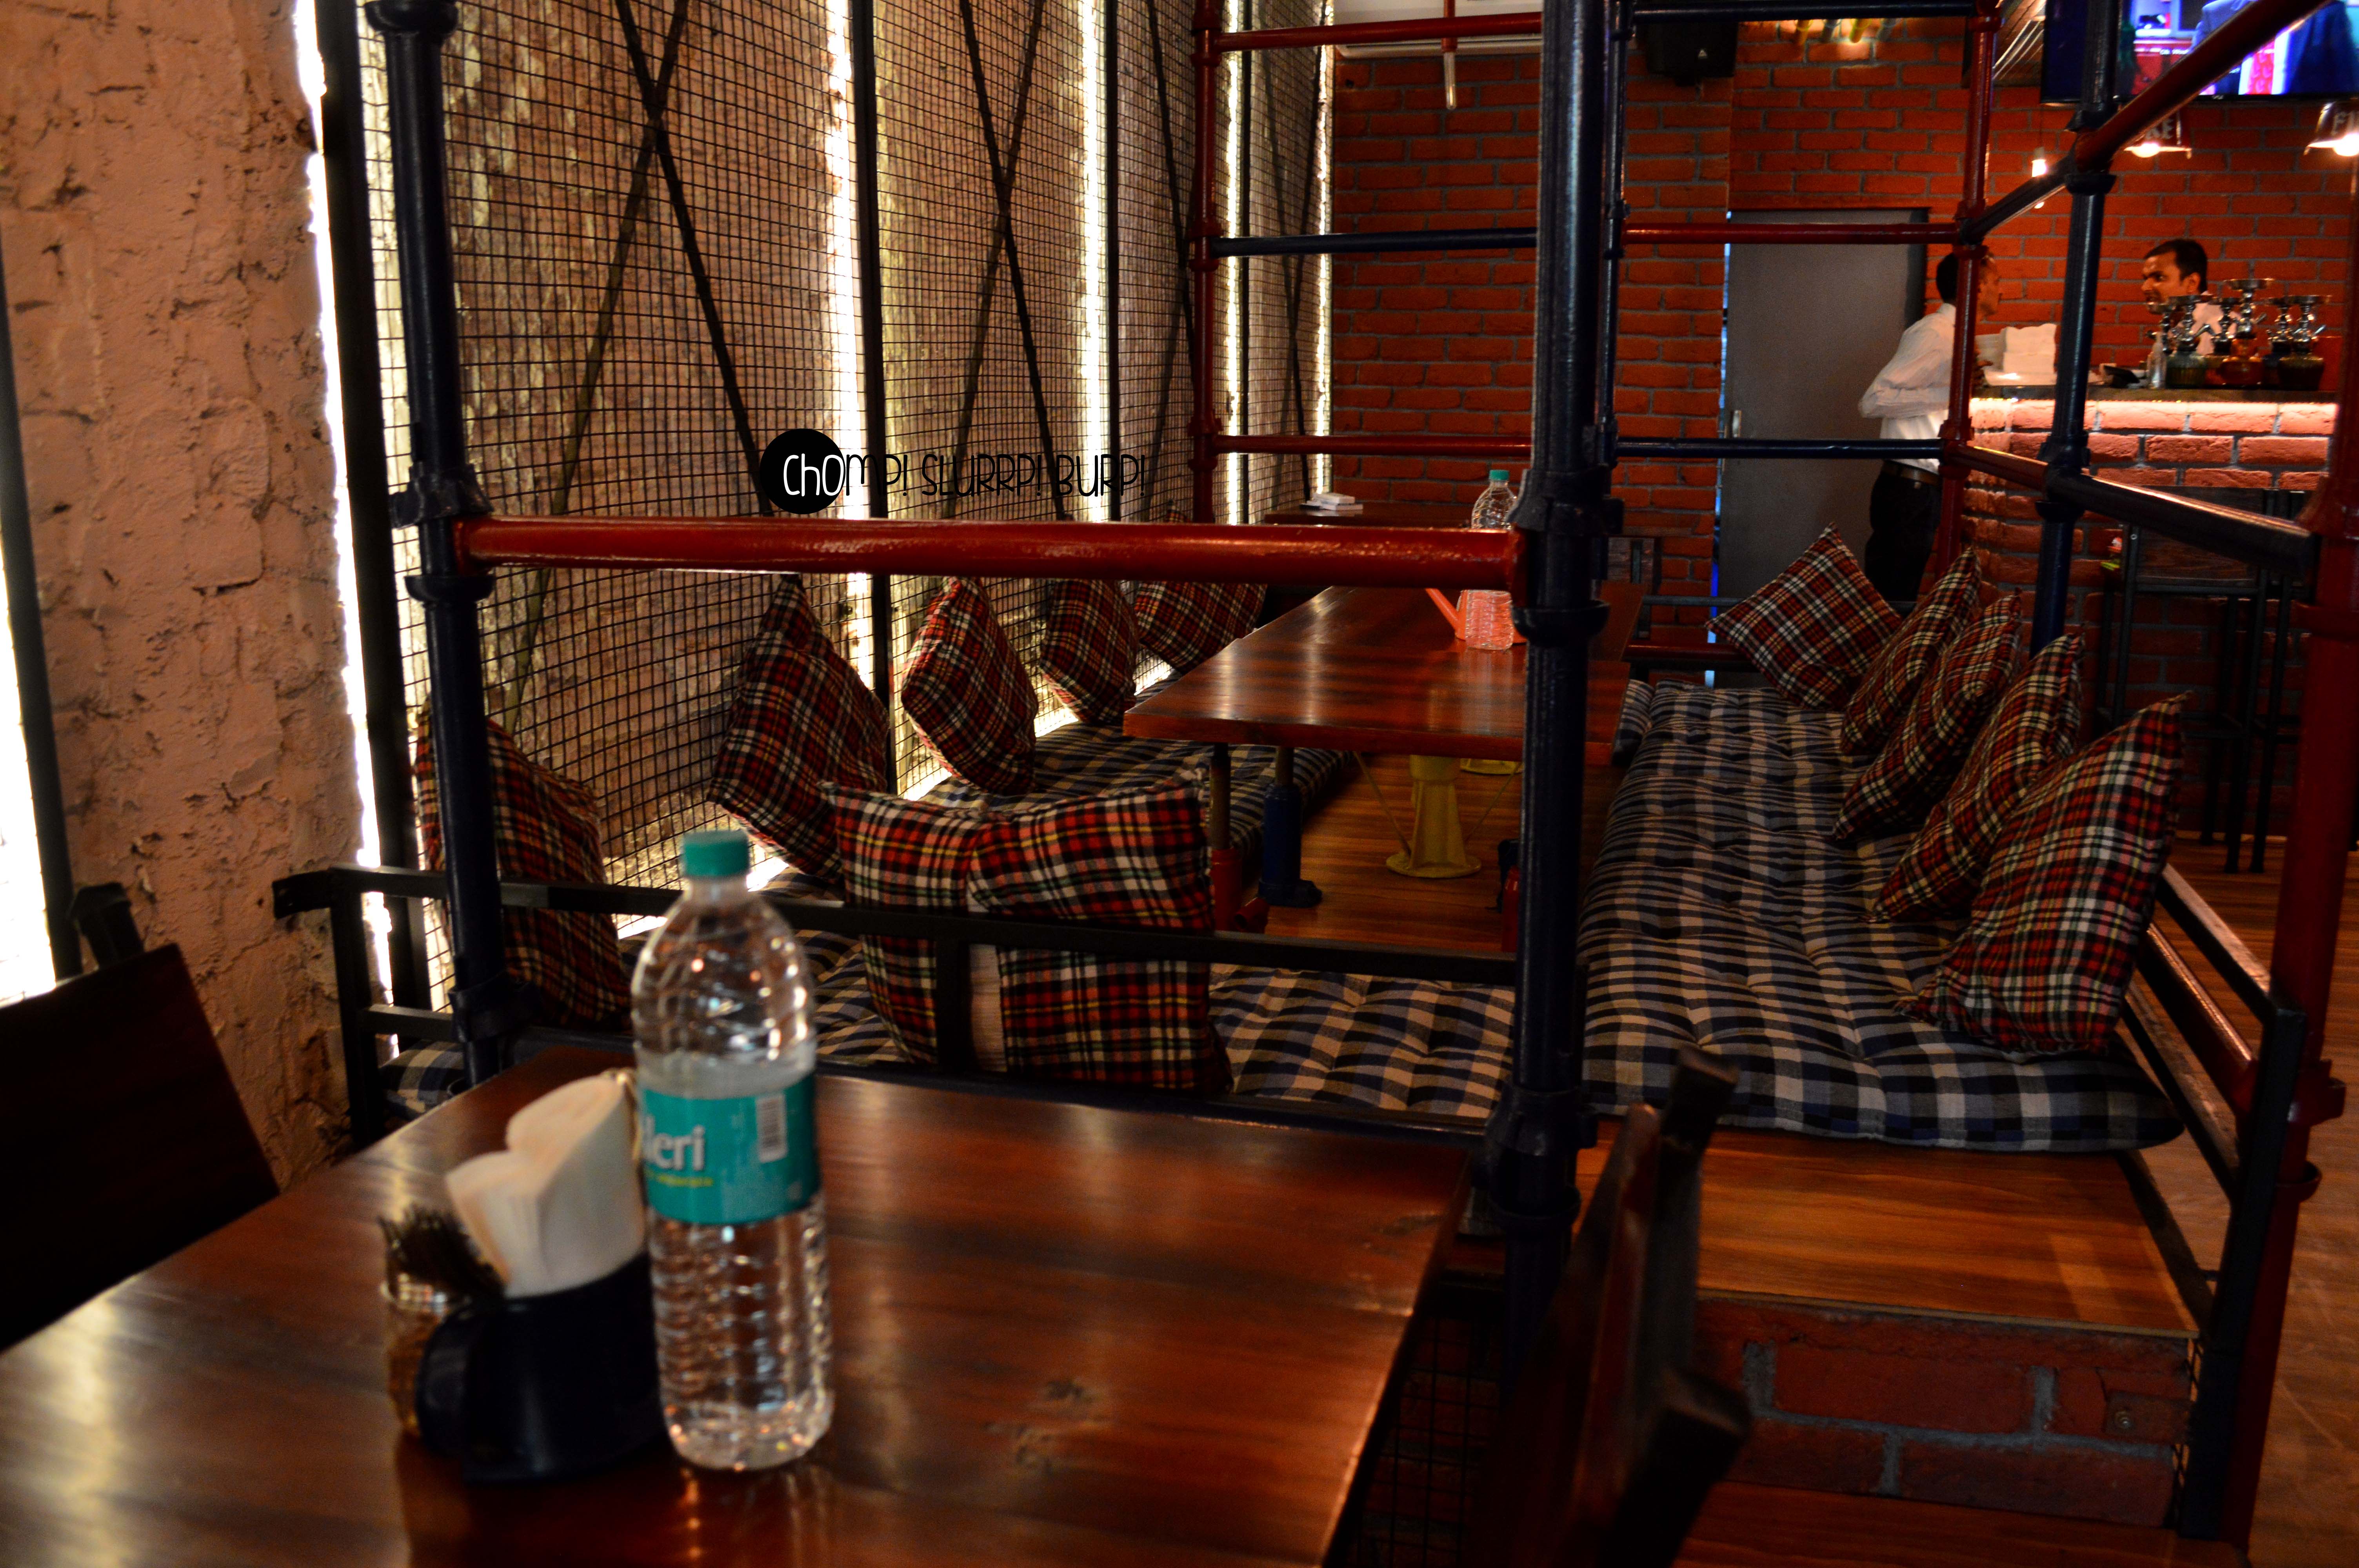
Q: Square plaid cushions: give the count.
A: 12